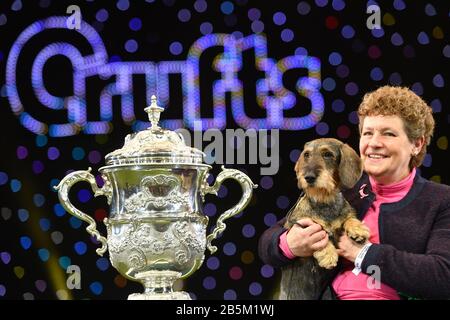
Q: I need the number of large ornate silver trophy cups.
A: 1